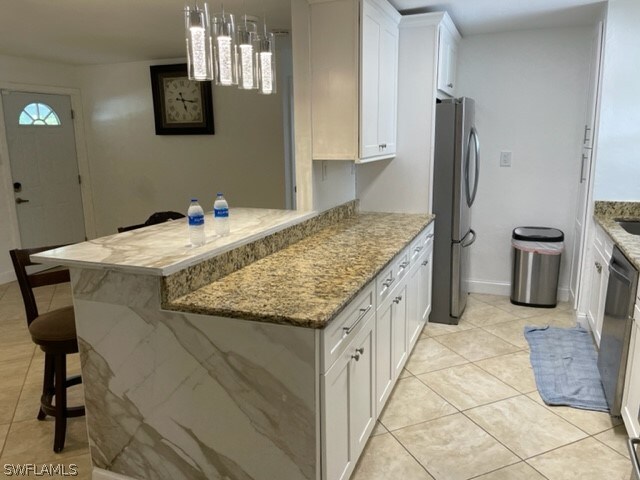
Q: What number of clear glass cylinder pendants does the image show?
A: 4